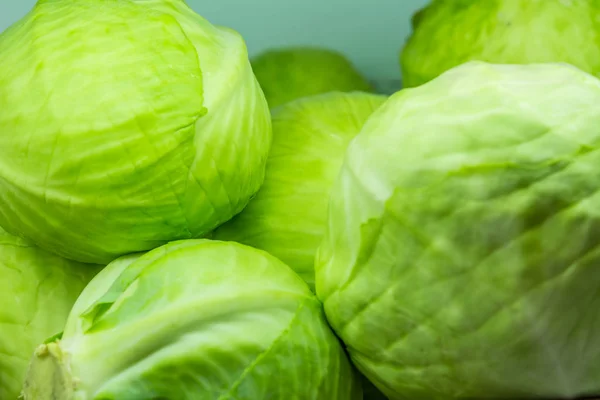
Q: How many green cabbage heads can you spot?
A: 7